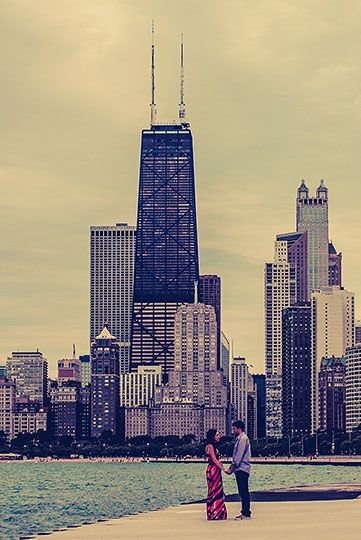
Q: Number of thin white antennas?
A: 2